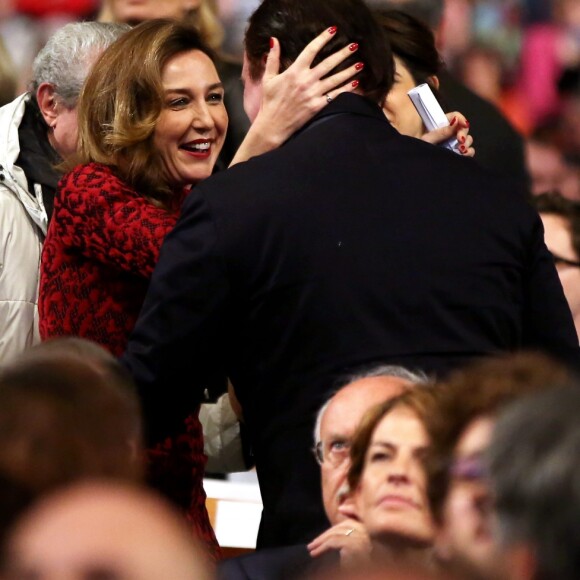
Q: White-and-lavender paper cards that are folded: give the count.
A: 1